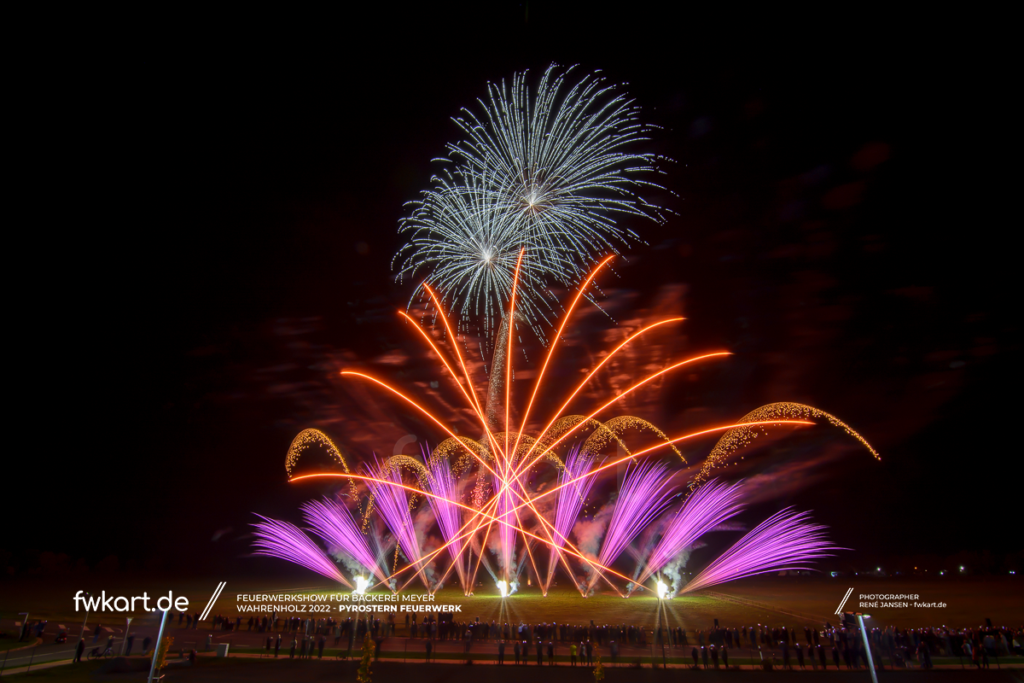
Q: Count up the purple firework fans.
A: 9